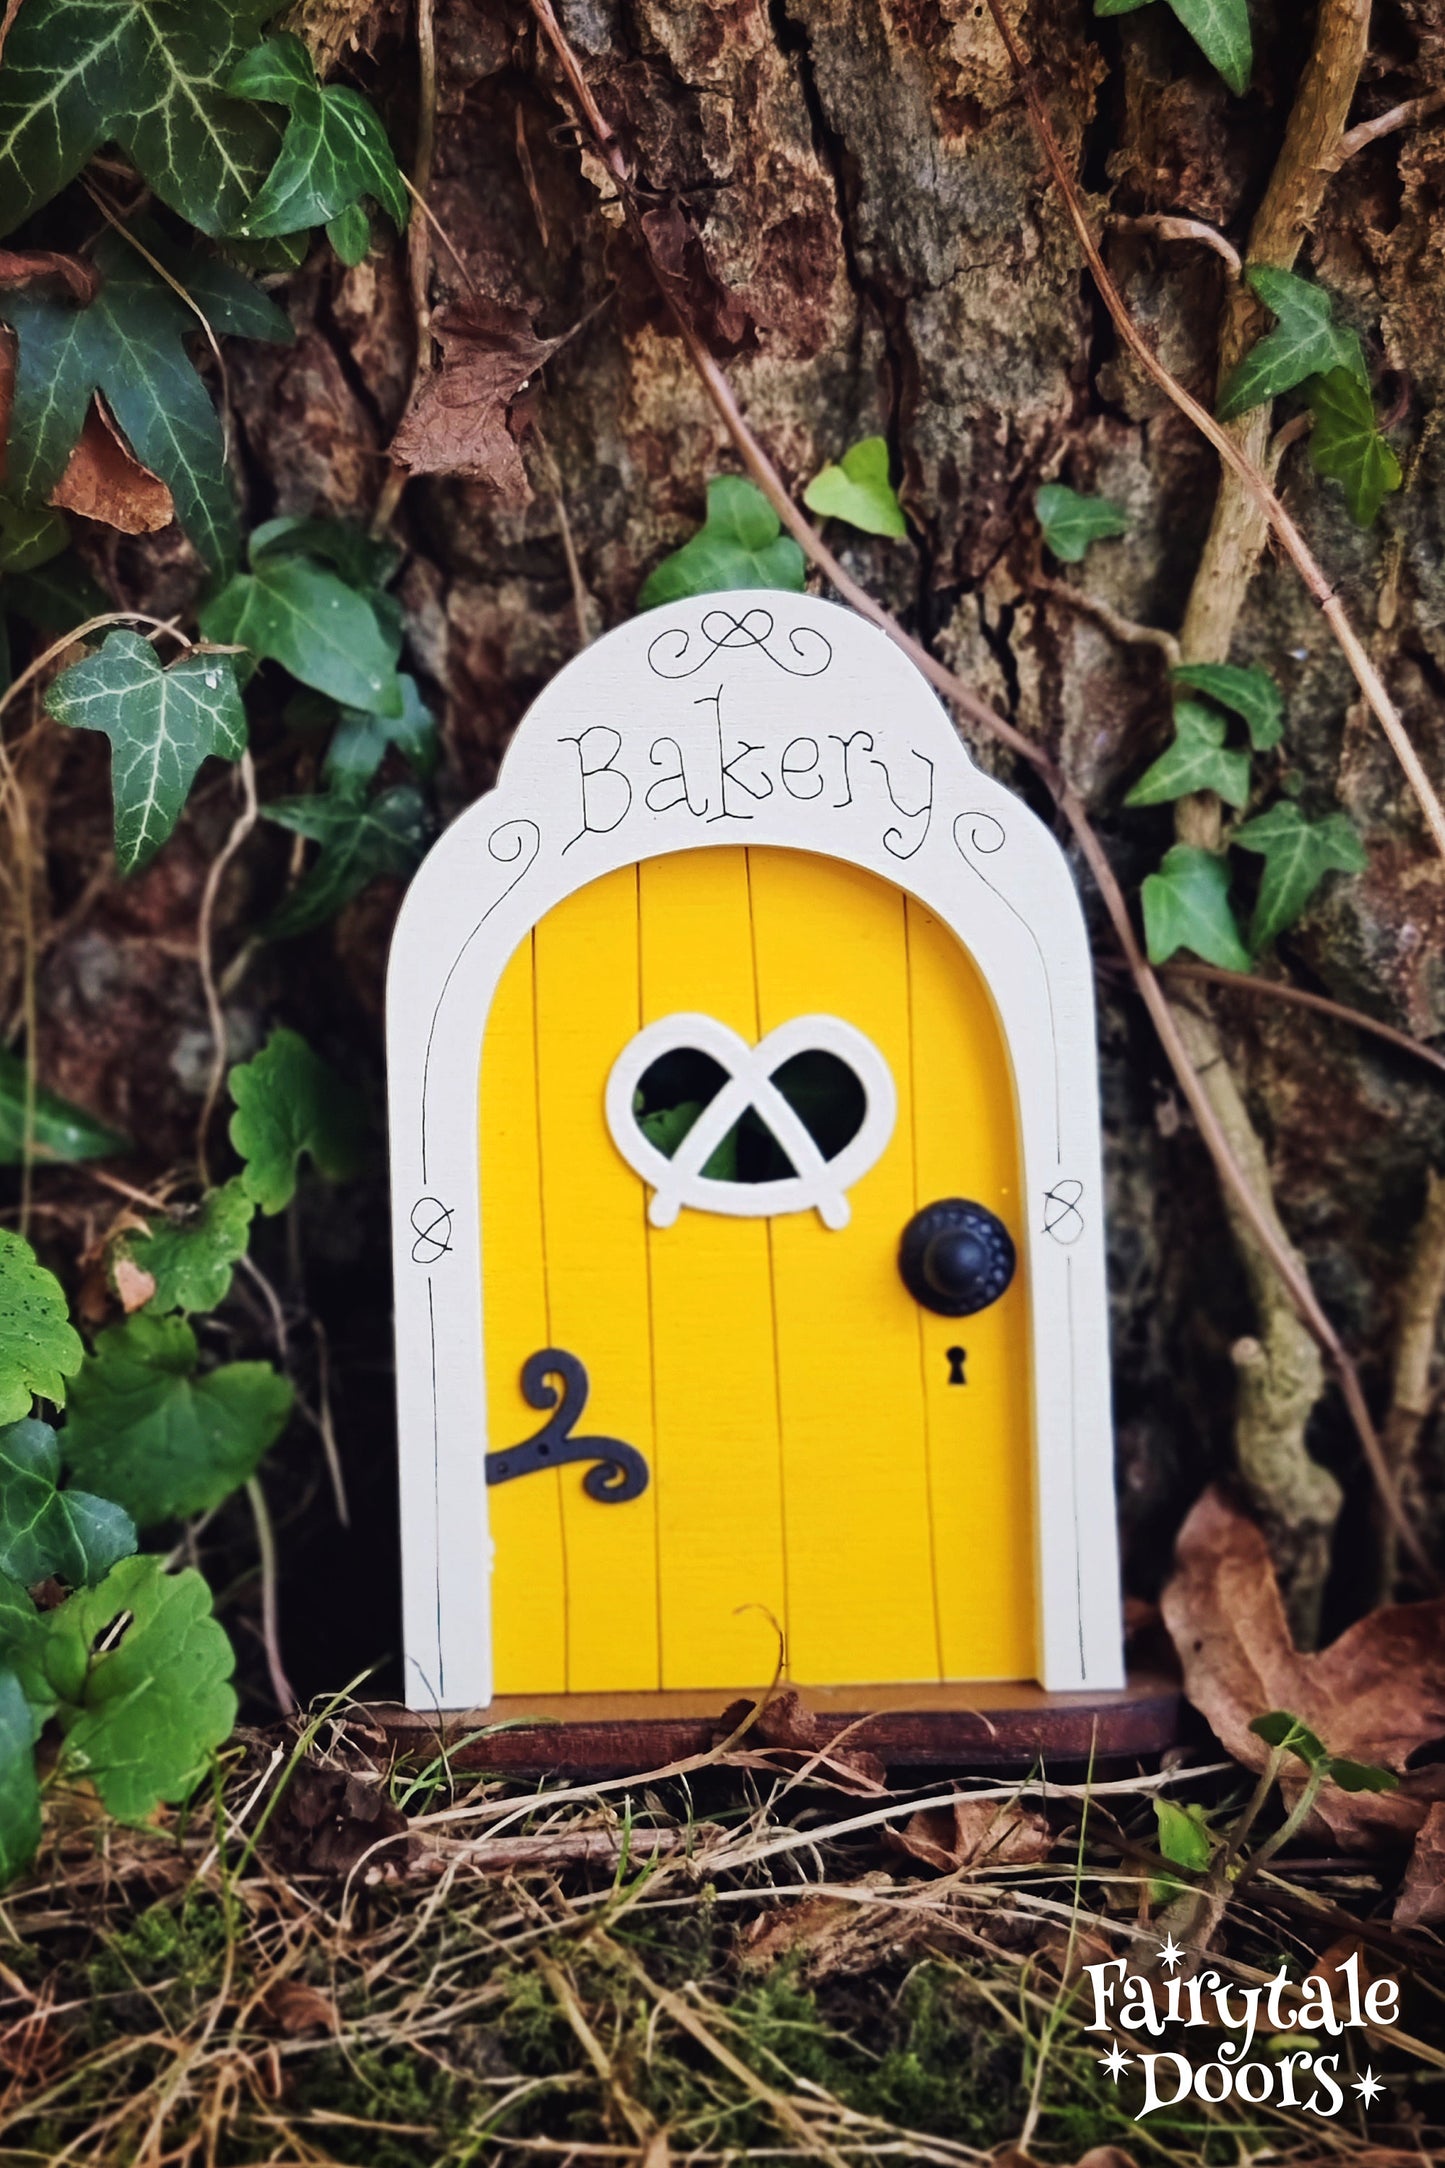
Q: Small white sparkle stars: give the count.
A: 3